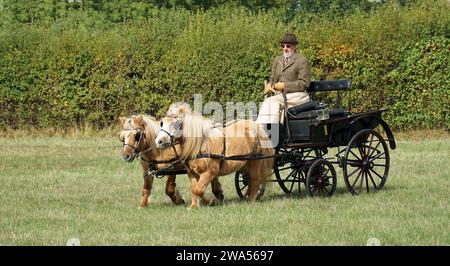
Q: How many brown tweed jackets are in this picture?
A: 1